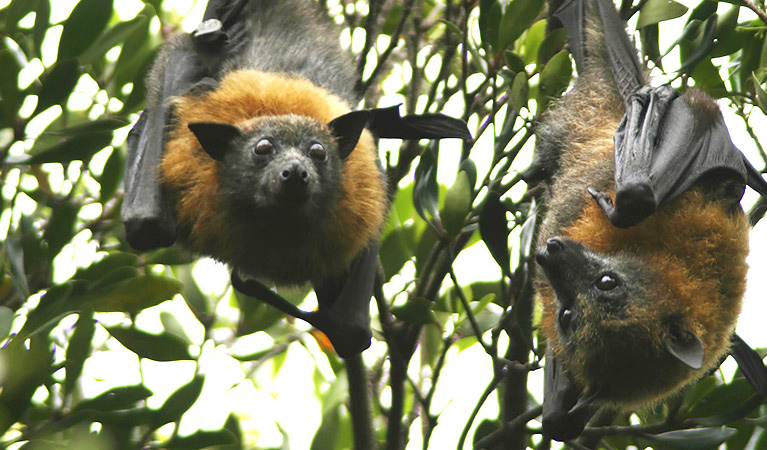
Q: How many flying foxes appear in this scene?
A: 2